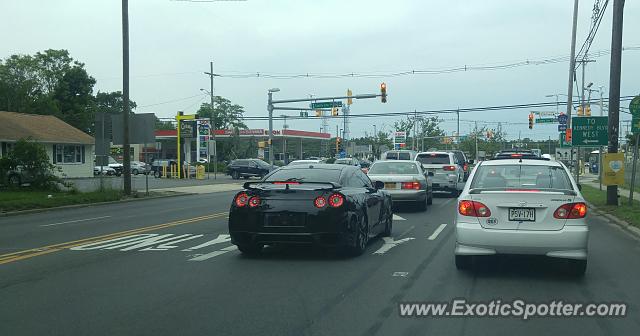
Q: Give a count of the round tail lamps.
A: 4